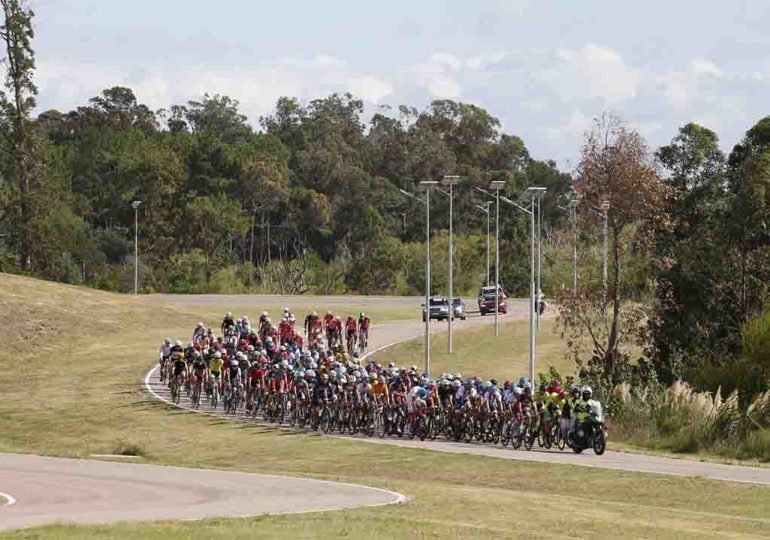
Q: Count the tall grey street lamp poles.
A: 9